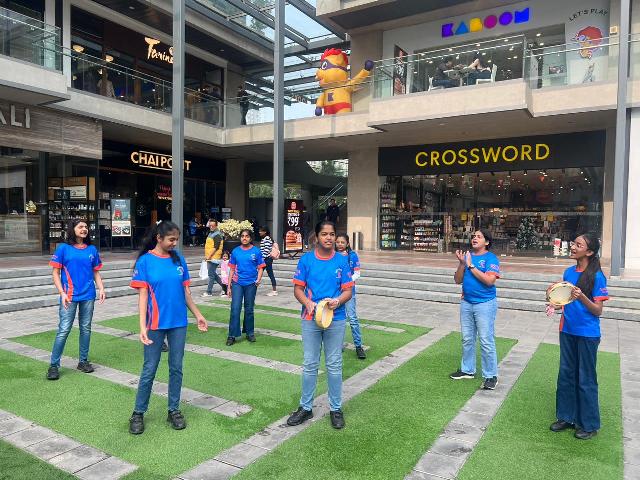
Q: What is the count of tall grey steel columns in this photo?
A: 3